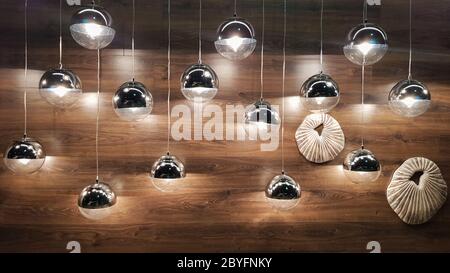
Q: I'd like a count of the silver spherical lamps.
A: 14